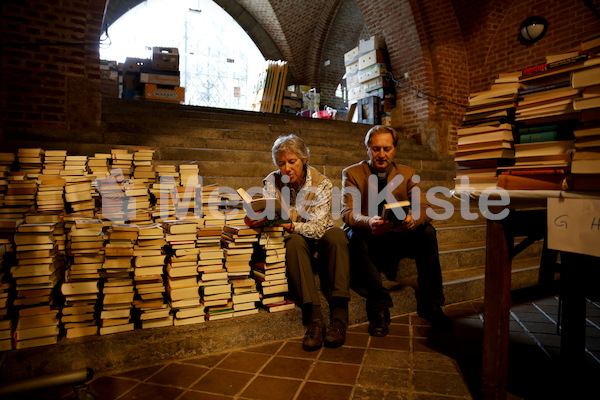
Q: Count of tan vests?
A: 1